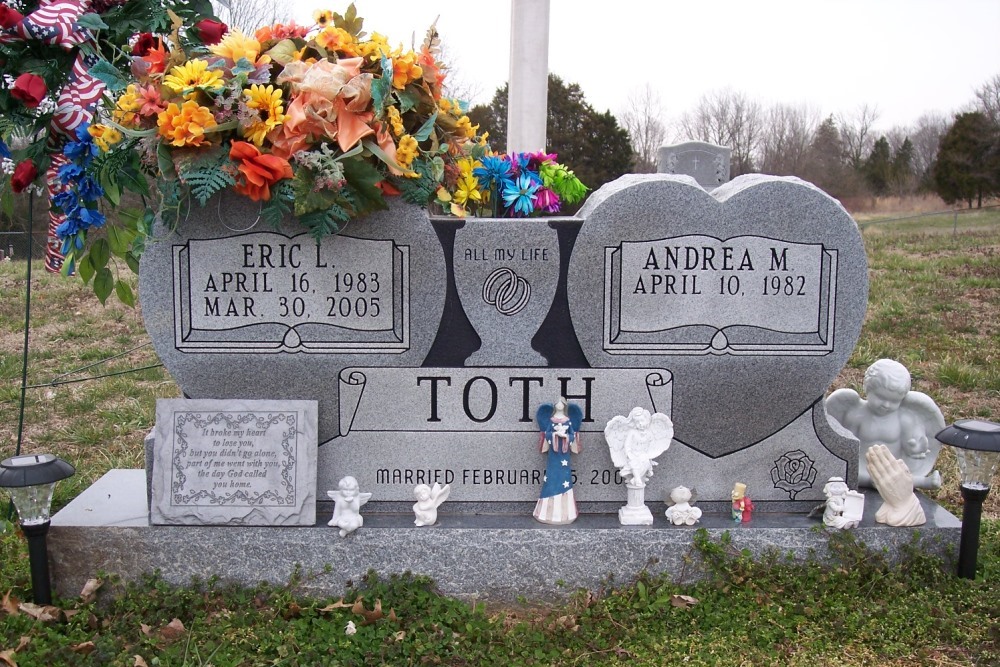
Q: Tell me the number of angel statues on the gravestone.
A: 7